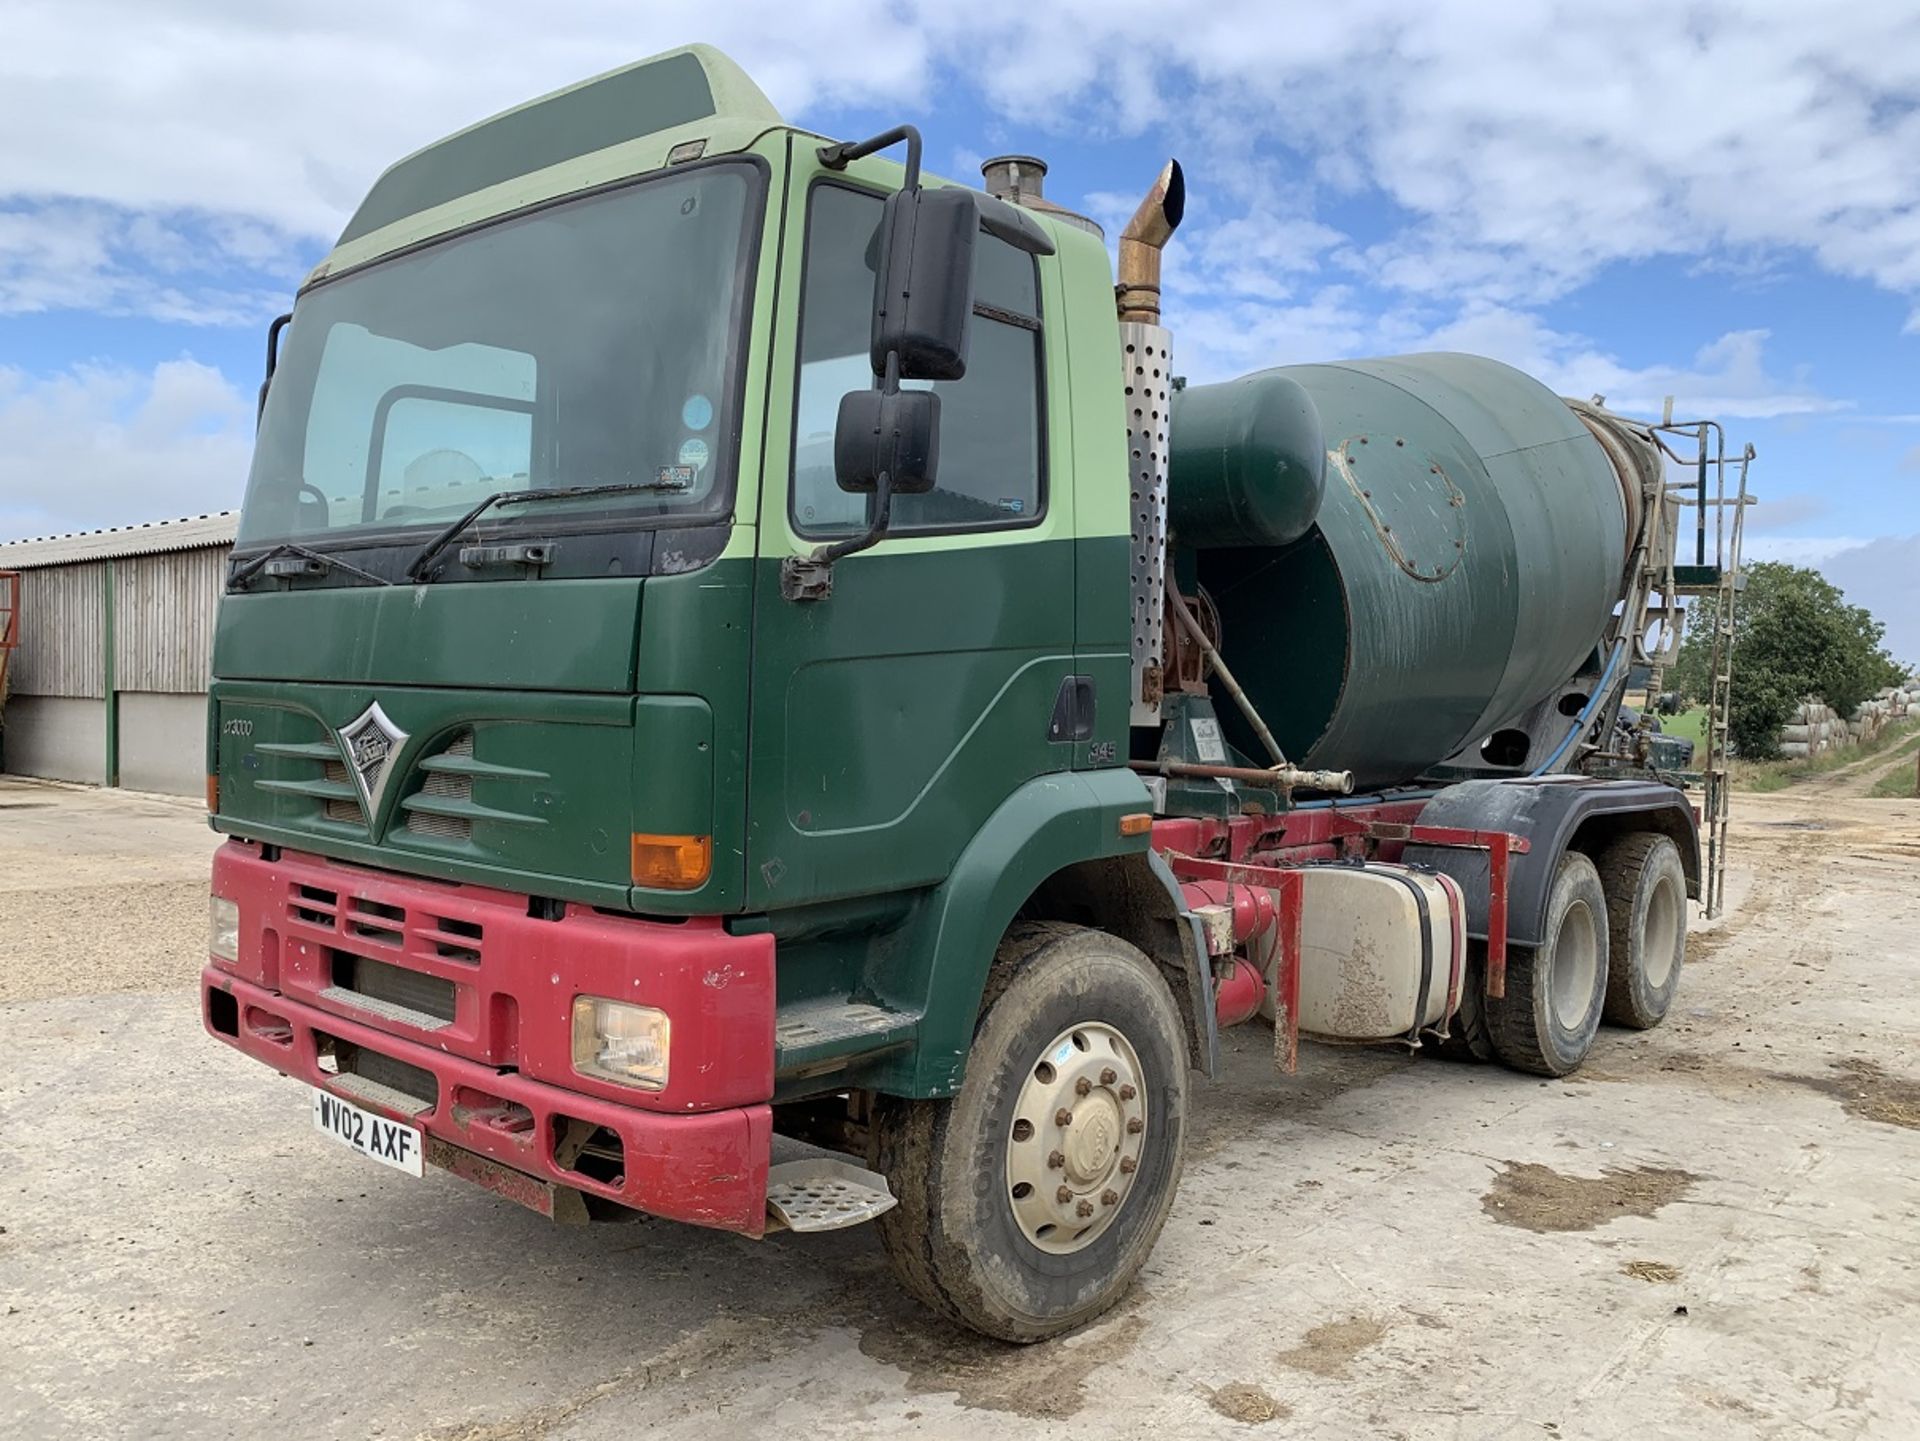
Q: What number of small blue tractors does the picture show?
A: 0